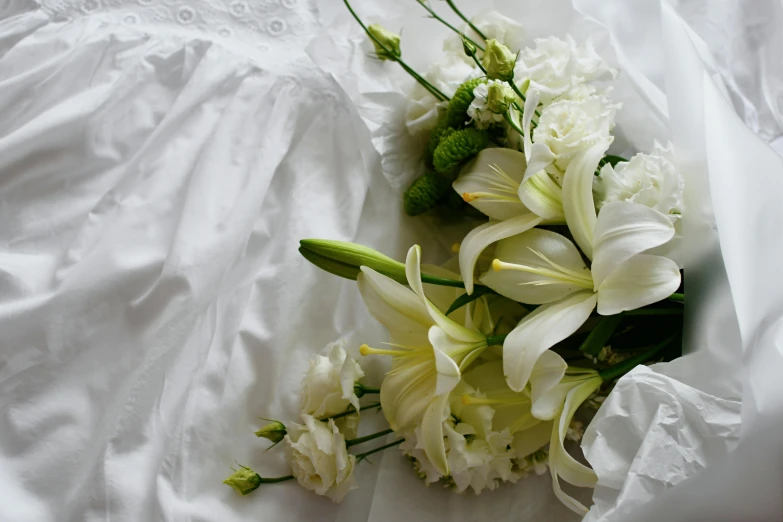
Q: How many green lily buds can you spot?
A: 1